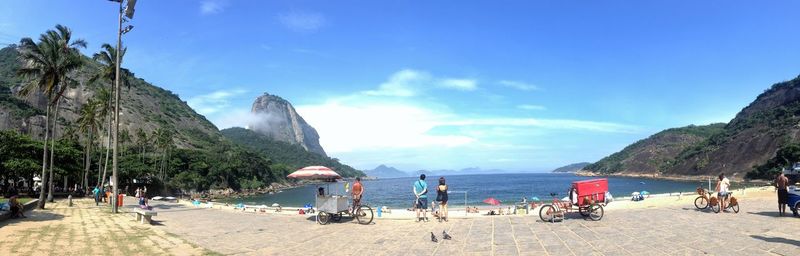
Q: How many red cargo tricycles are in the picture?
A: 1